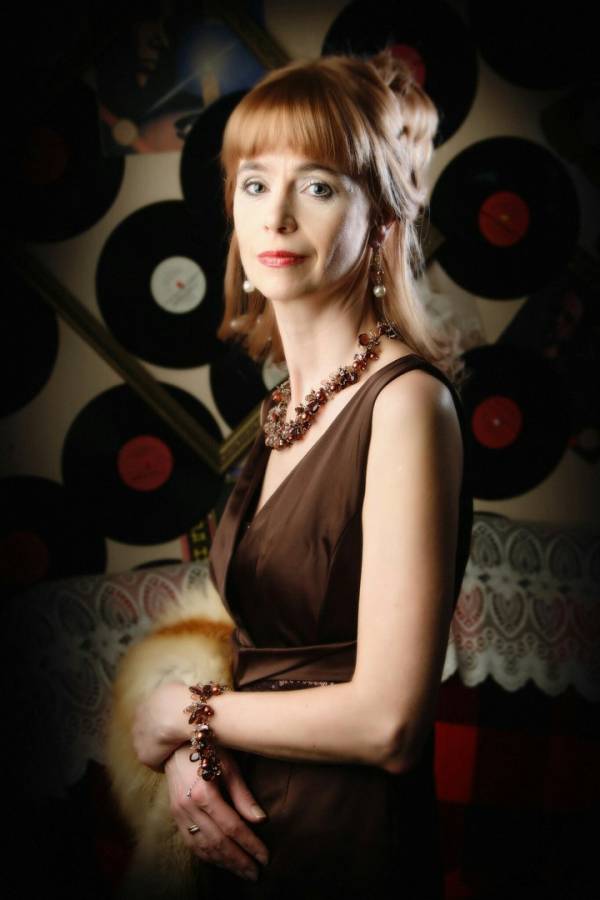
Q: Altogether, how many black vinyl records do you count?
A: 11